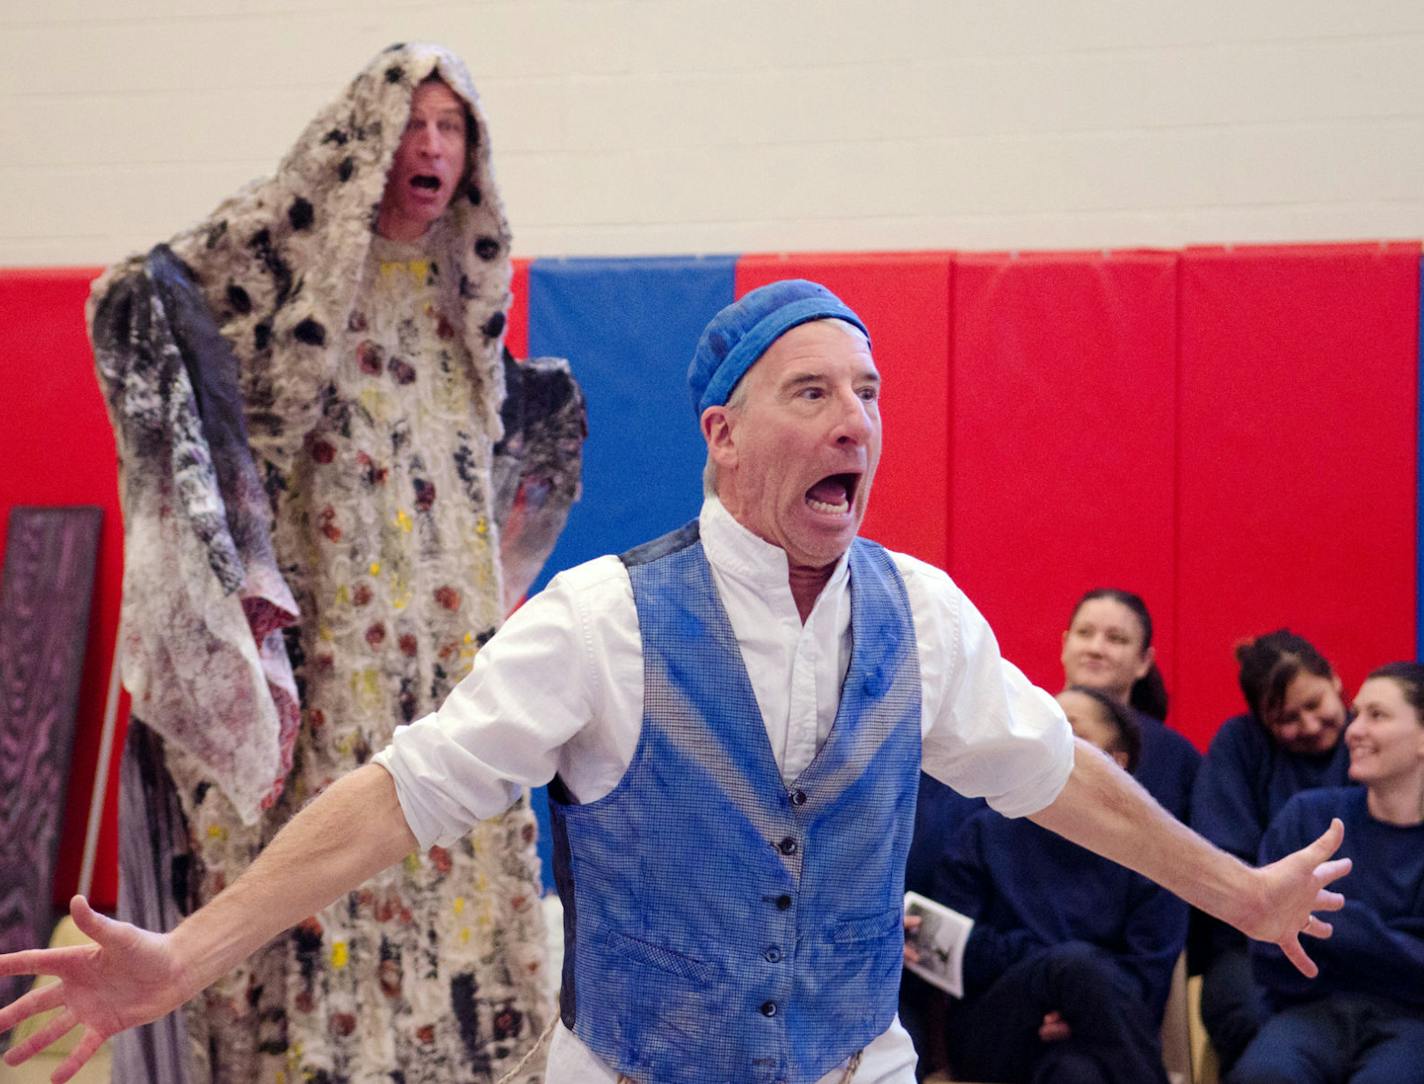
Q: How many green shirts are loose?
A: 0